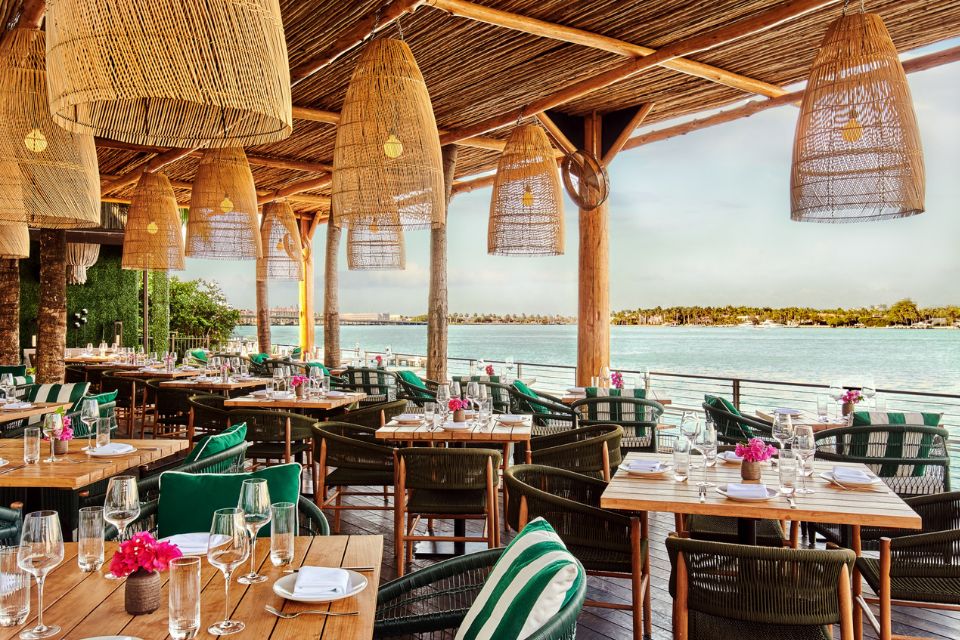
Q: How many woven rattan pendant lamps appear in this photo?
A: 10